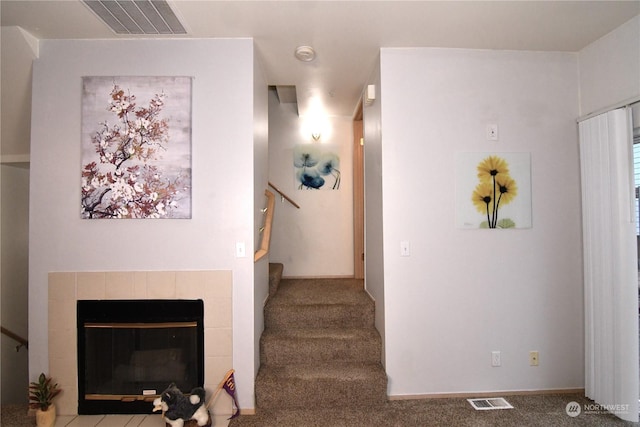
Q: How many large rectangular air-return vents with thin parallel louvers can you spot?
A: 1